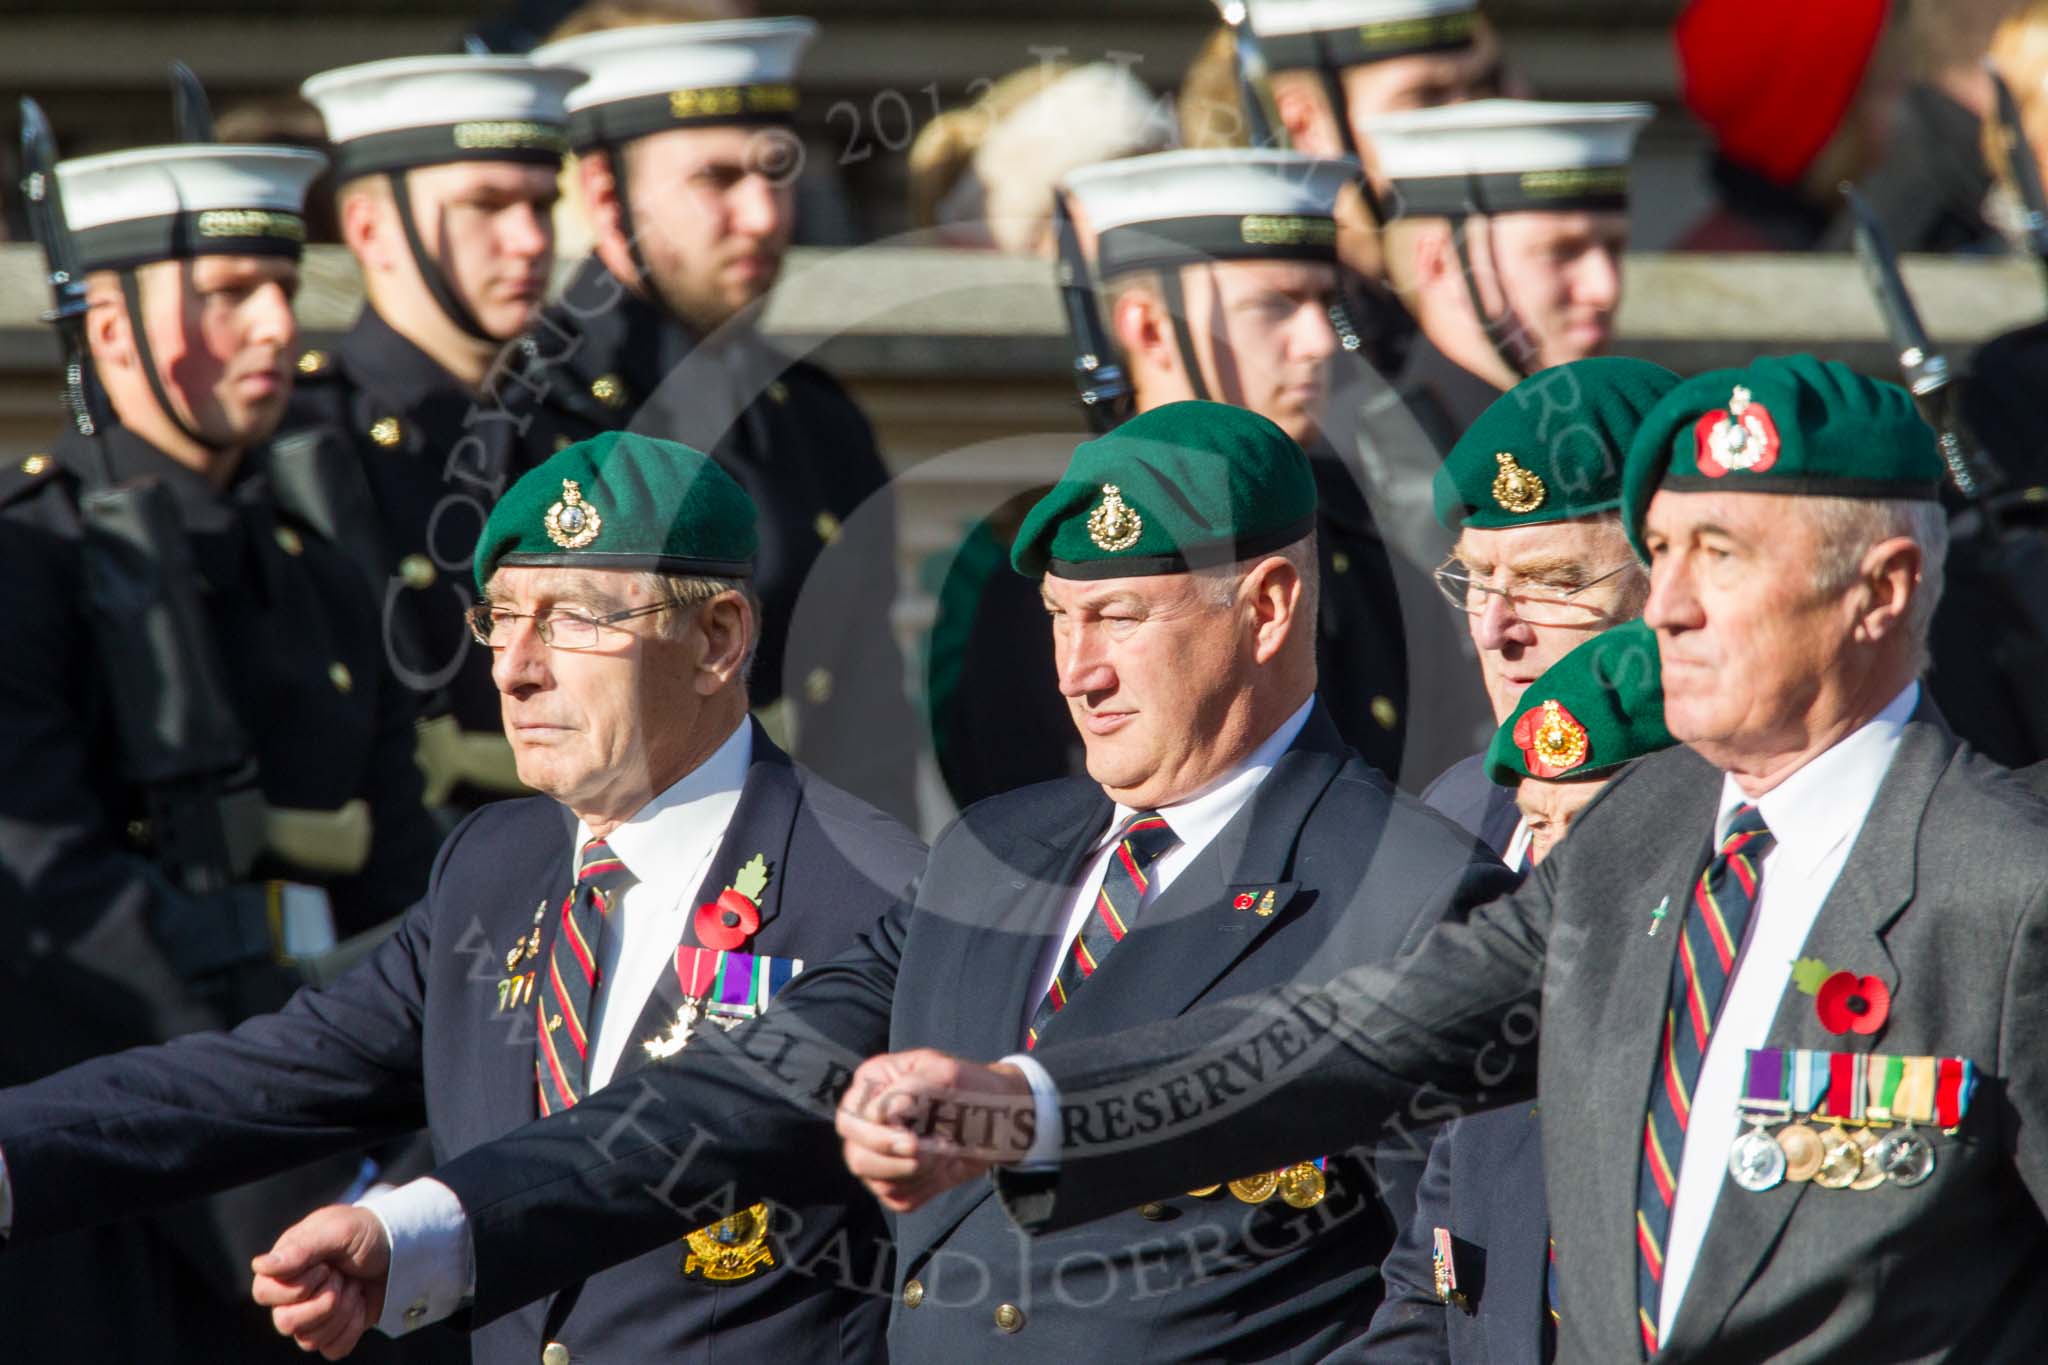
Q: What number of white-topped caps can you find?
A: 6